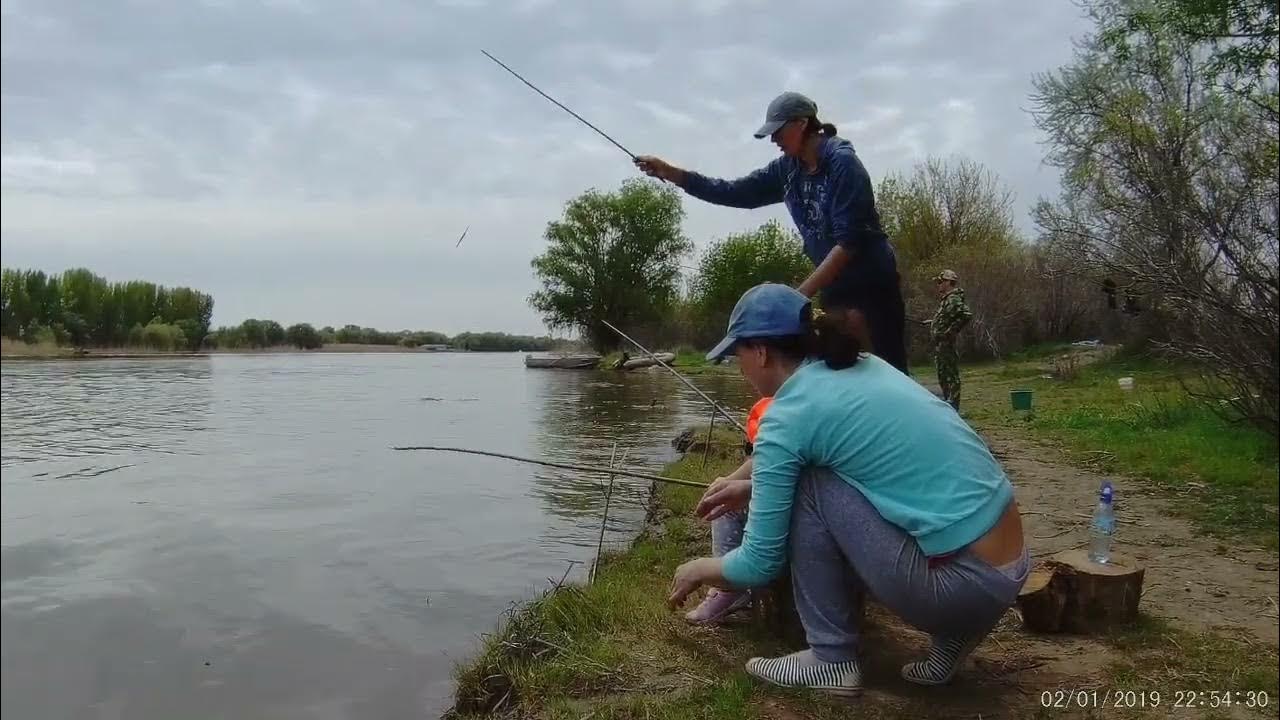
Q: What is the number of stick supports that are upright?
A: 2